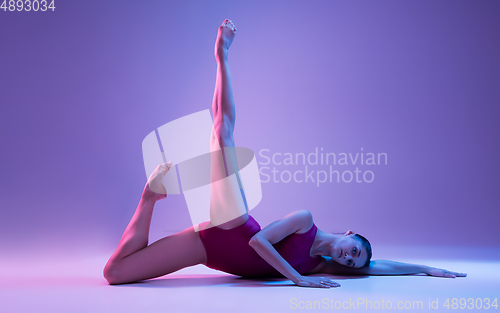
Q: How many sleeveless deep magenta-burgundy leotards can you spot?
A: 1